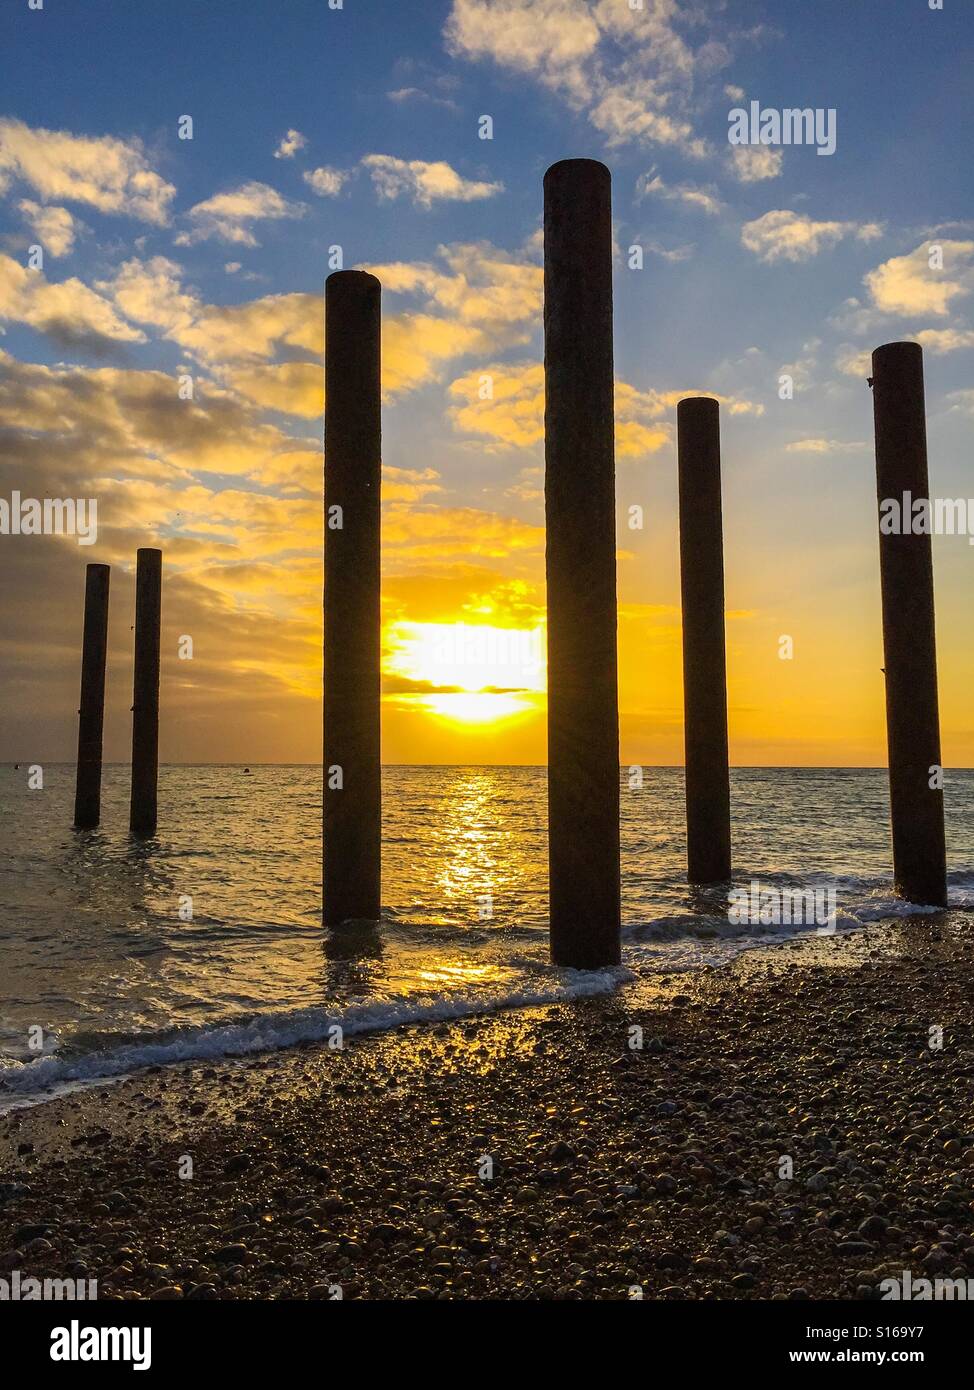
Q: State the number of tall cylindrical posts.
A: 6